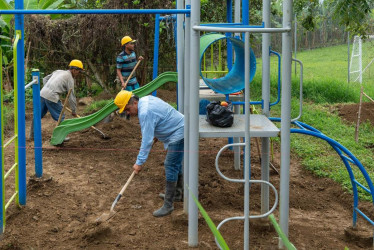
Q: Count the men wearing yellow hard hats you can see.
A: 3